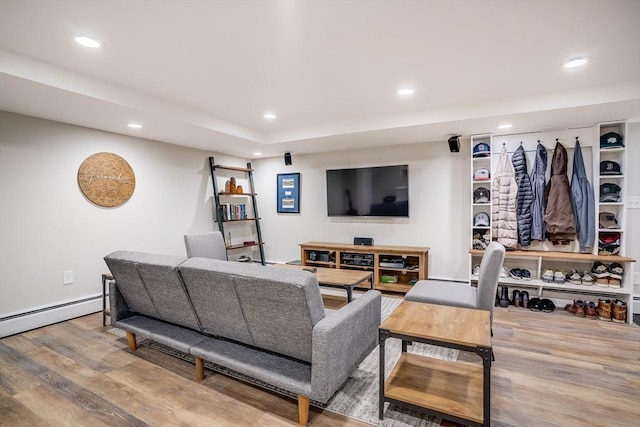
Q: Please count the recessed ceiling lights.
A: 7